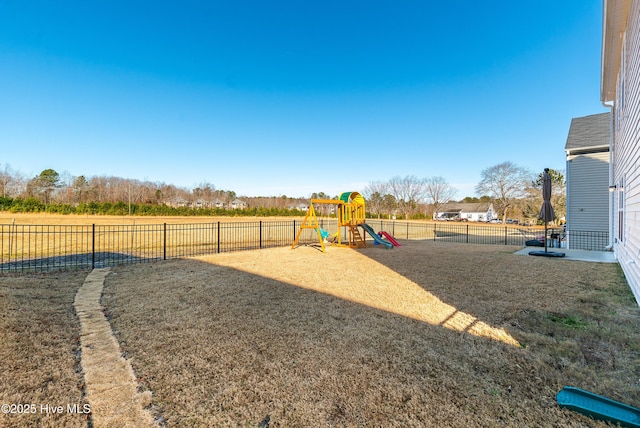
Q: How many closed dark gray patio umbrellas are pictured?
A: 1